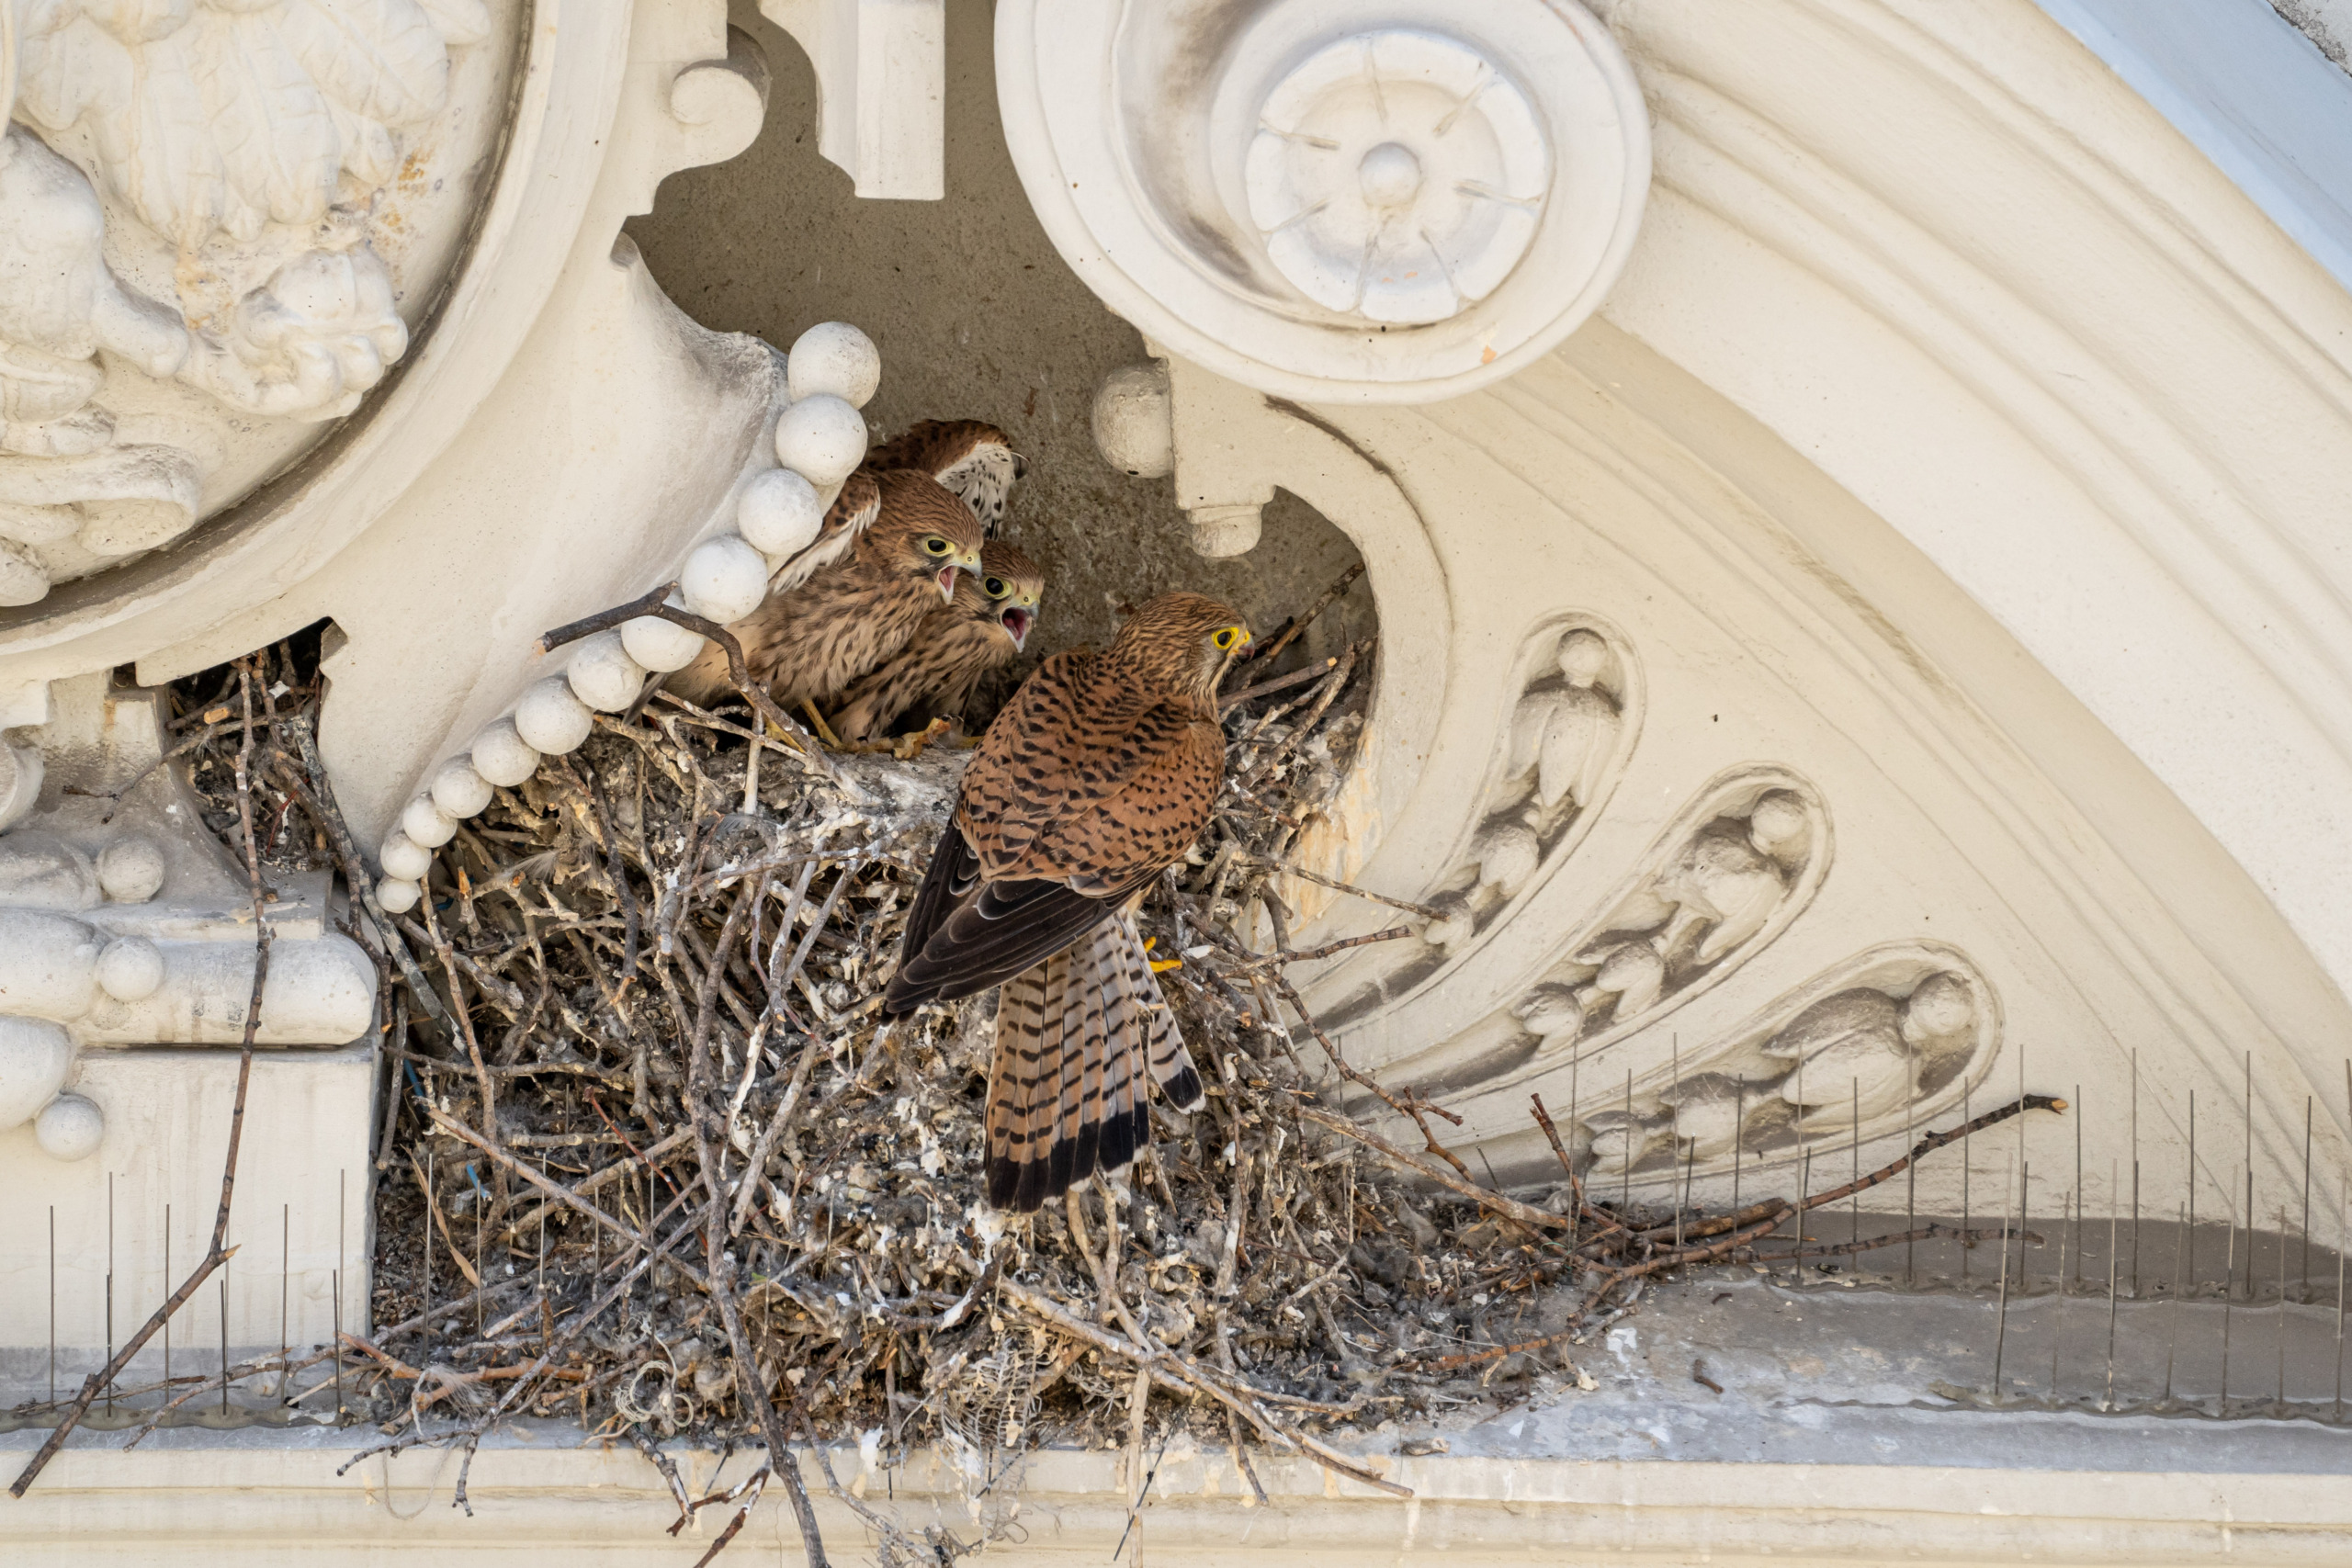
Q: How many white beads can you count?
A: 12